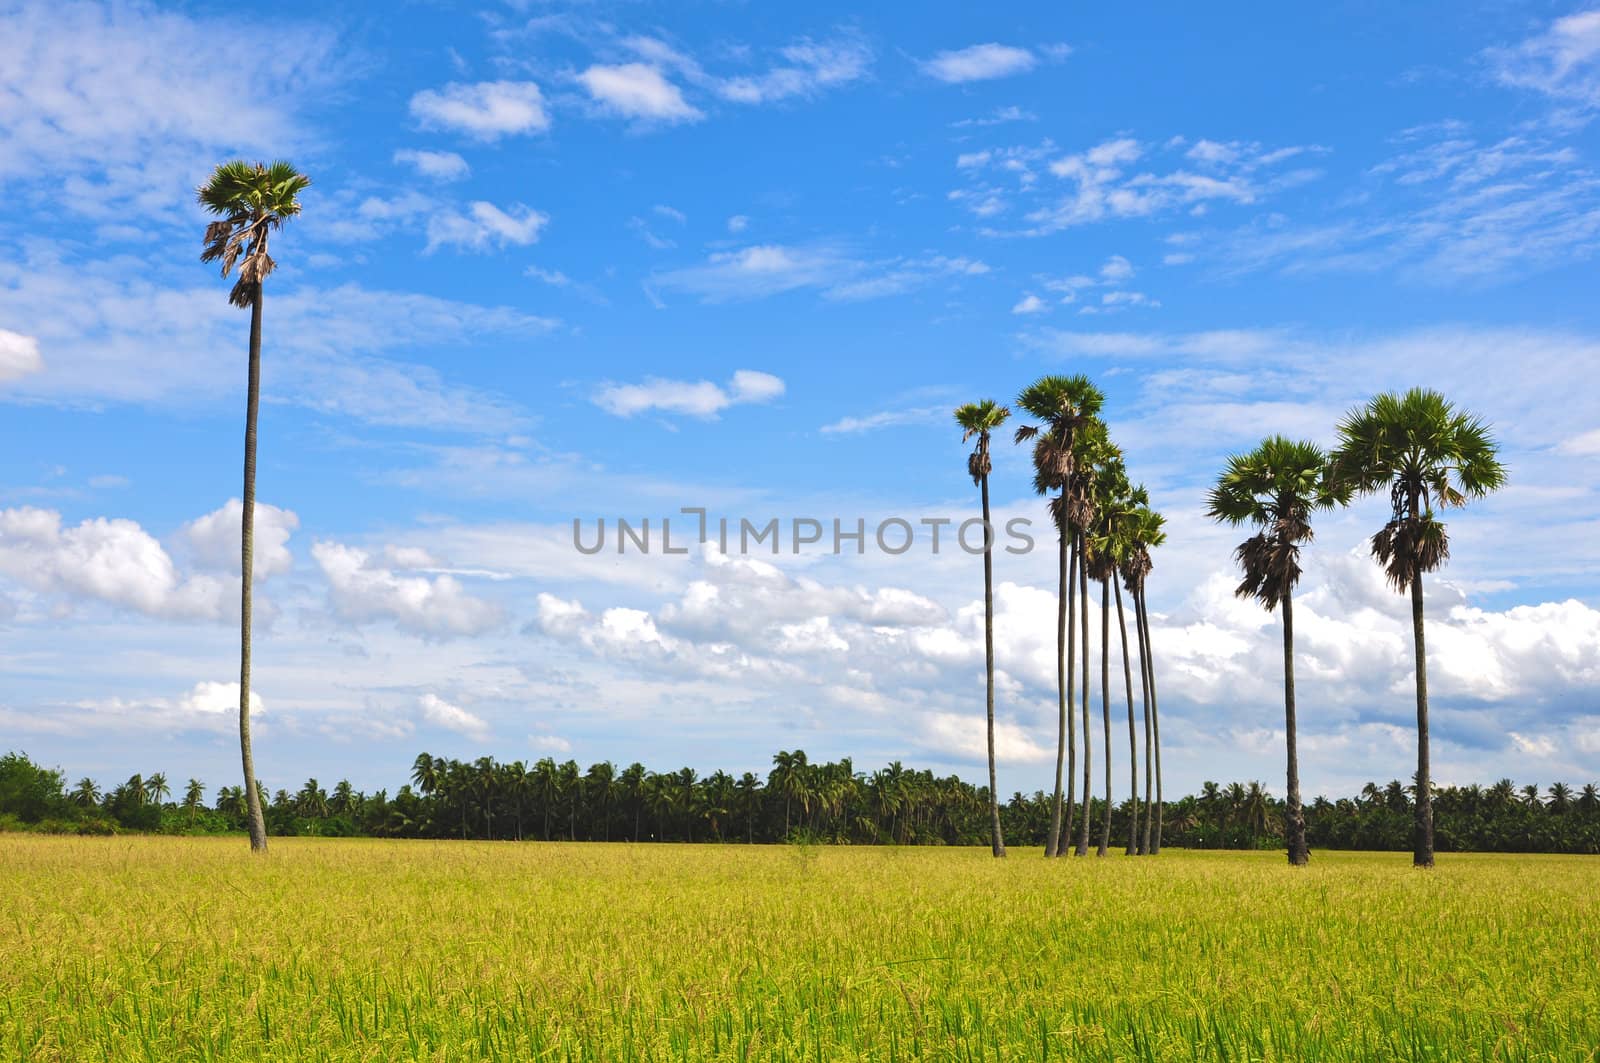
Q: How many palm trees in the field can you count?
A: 11